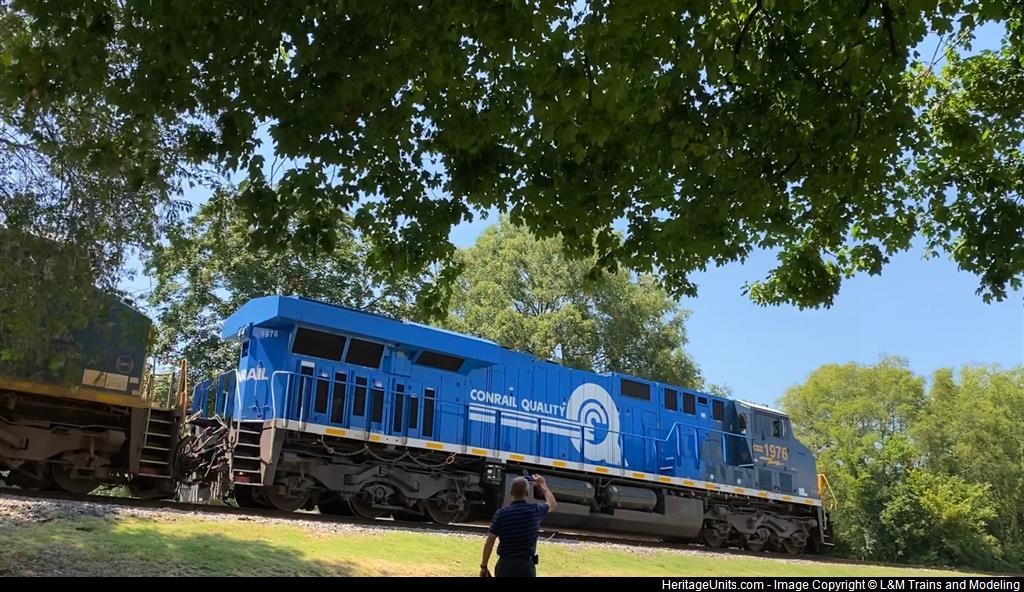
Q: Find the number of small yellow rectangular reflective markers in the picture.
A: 15